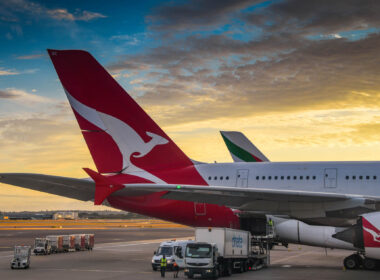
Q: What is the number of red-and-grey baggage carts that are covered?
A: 4